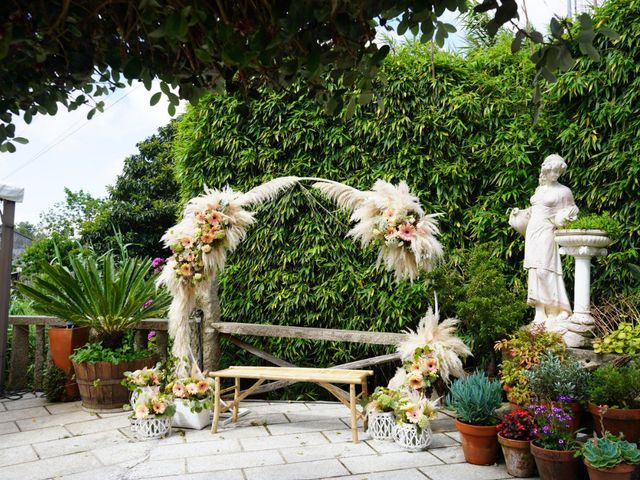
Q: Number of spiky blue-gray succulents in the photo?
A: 1